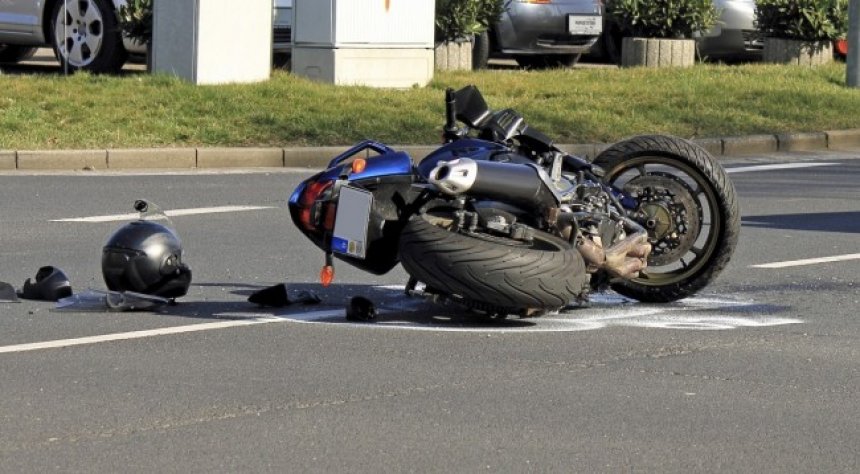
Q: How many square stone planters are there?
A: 3